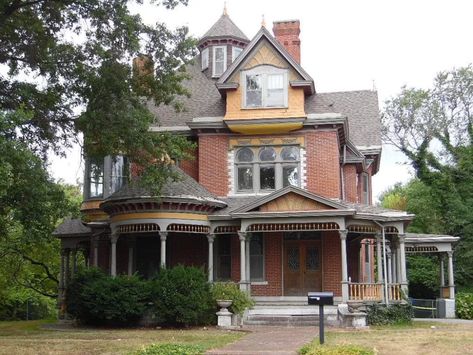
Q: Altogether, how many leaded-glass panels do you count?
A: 2